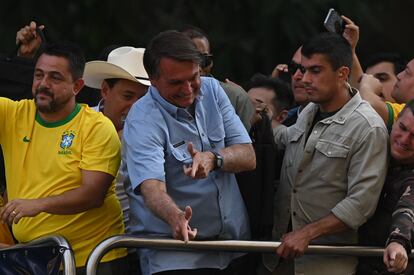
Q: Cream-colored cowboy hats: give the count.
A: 1